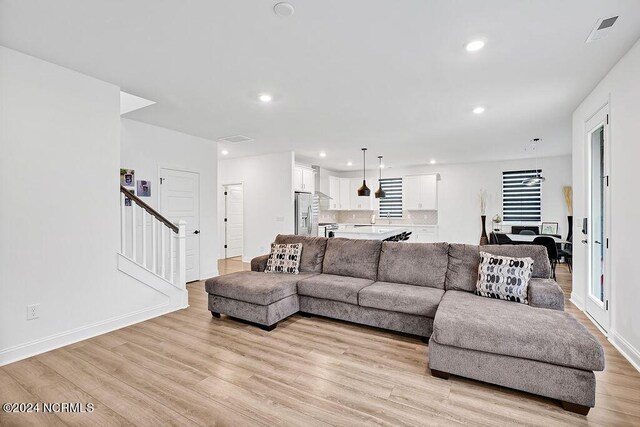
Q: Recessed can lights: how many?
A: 8